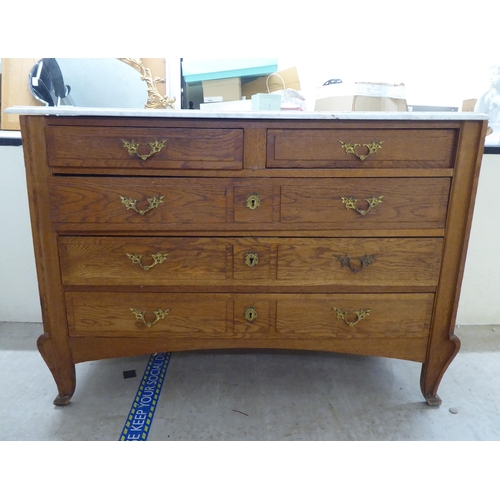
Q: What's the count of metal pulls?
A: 8